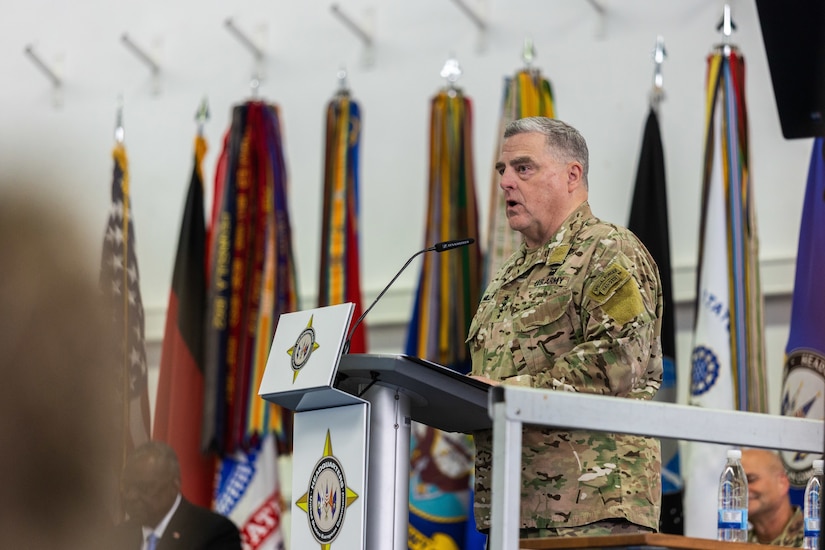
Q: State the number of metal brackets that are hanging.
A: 6